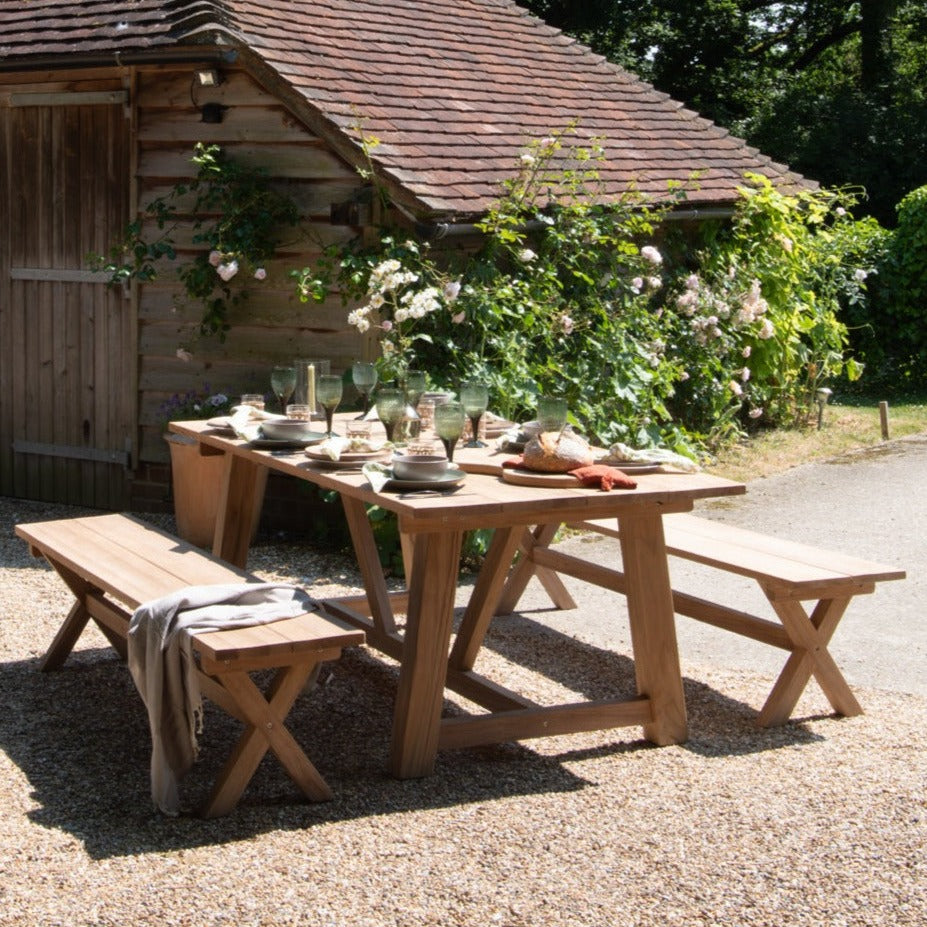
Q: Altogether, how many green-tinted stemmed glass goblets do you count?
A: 8